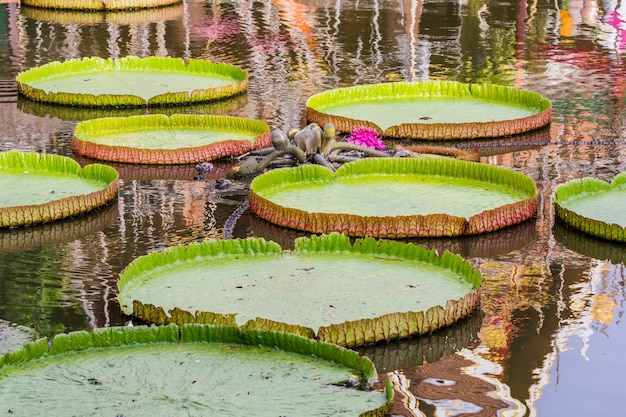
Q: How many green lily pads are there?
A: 9